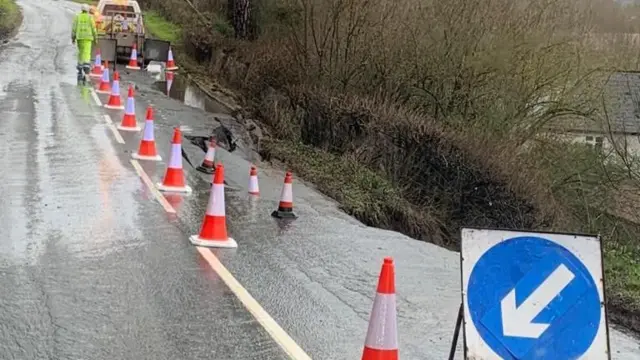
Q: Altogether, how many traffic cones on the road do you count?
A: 13